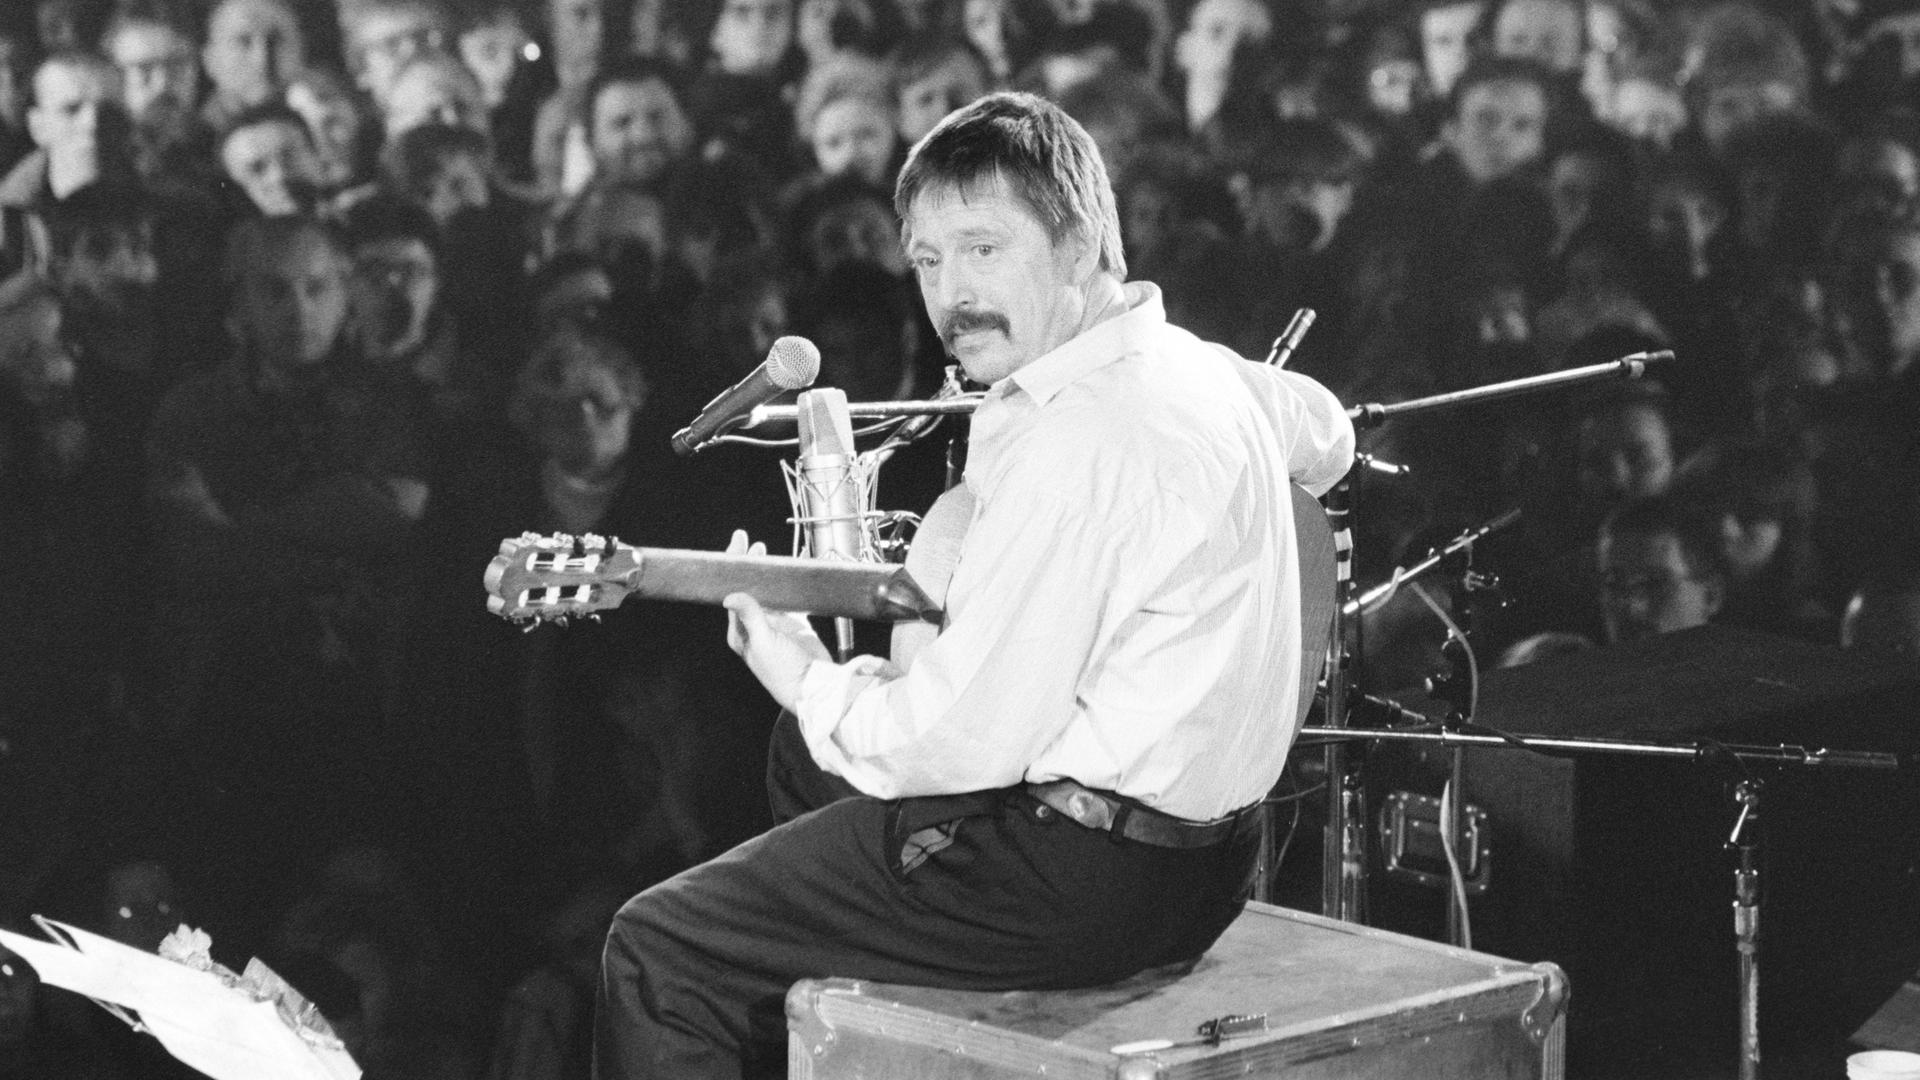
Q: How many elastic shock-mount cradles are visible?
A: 1